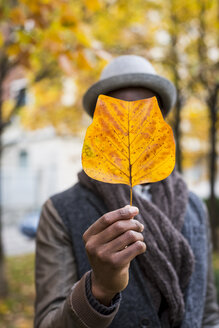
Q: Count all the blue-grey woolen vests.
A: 1